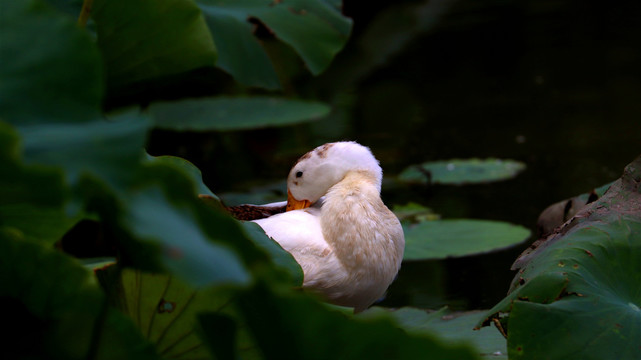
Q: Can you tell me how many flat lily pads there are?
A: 3